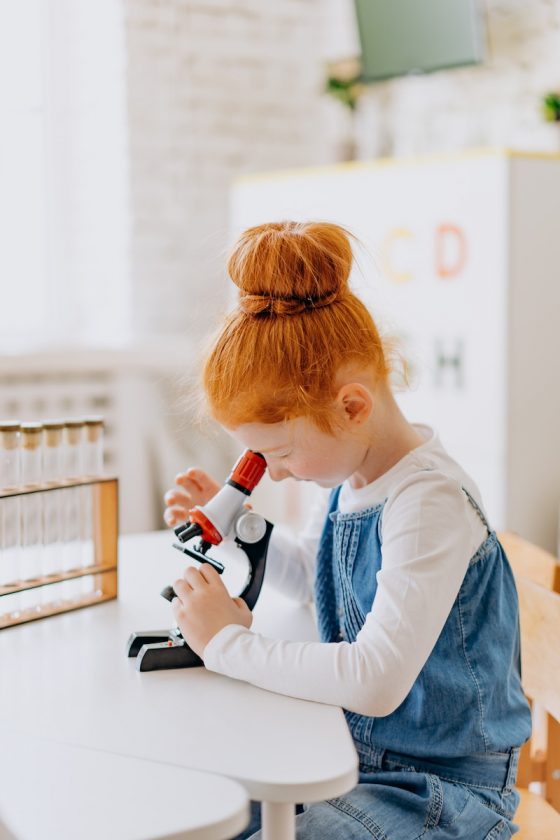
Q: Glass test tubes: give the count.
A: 5